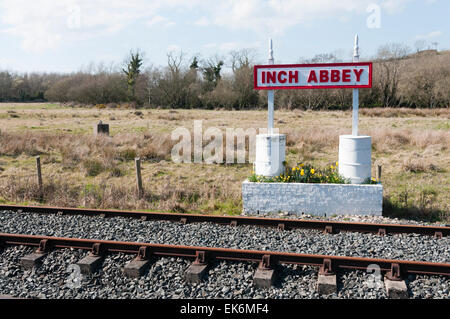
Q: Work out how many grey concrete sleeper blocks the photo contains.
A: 7